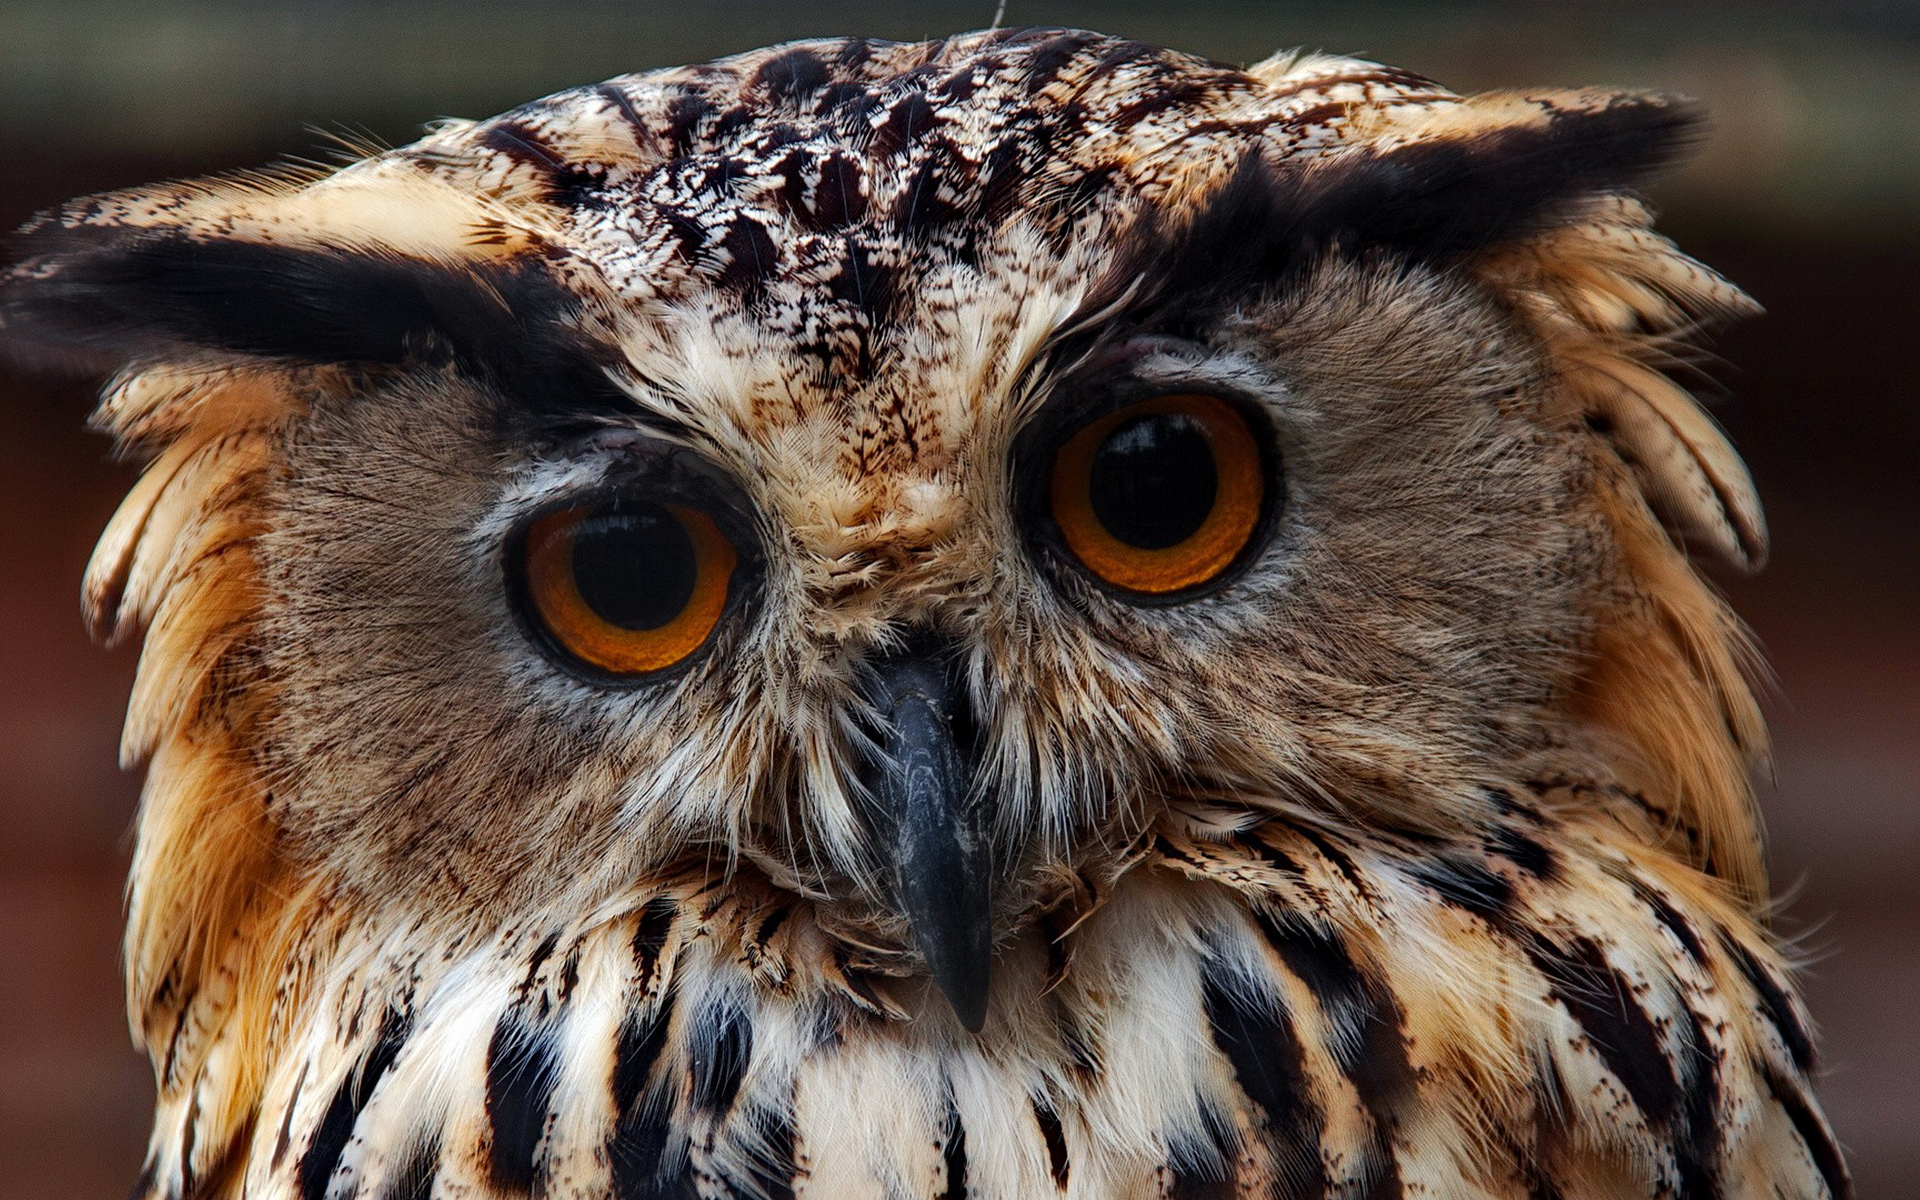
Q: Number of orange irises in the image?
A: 2